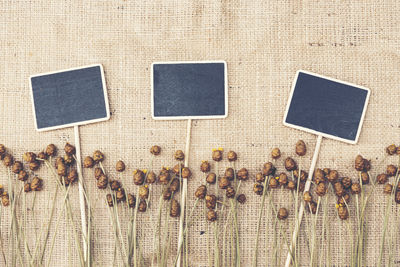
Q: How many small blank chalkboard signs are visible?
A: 3